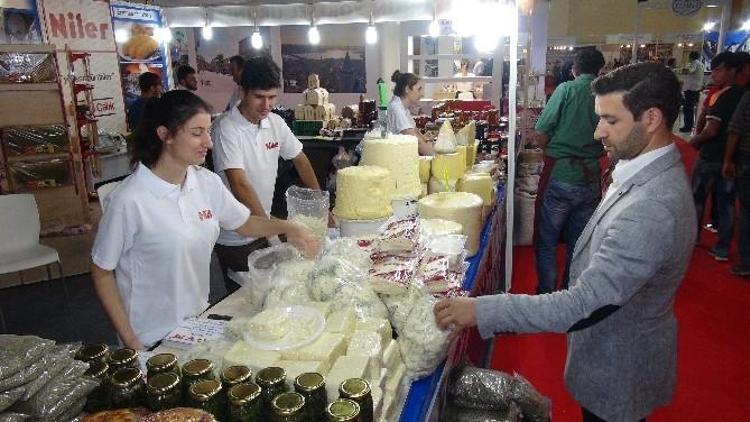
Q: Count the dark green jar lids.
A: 15